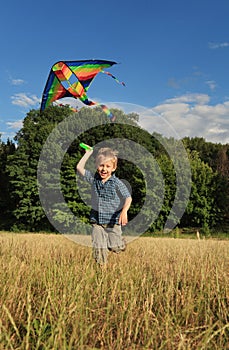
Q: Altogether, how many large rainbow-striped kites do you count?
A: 1